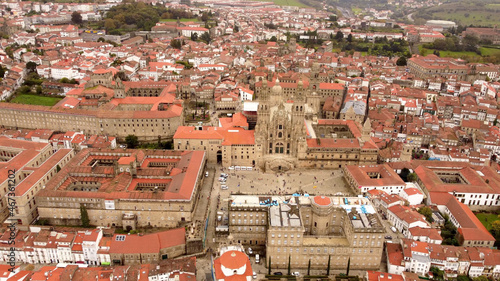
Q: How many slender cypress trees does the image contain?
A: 5